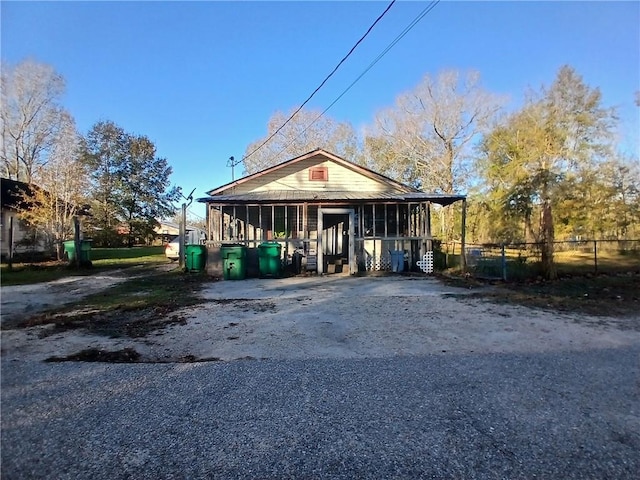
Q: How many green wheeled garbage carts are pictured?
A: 4